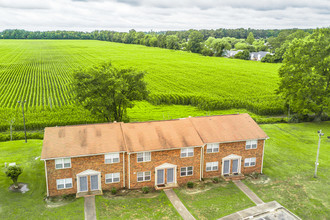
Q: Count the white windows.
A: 12